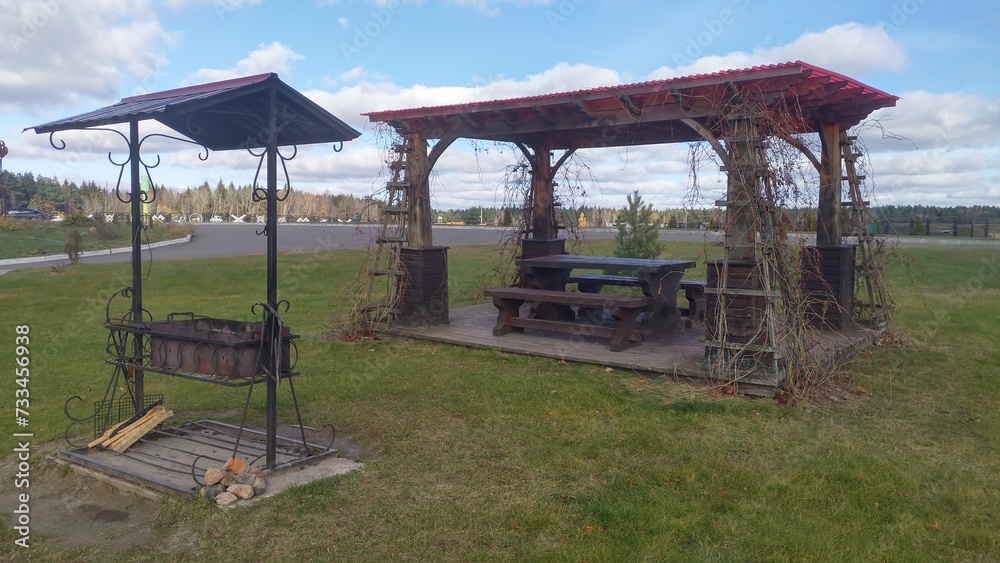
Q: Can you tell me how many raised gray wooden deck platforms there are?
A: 1